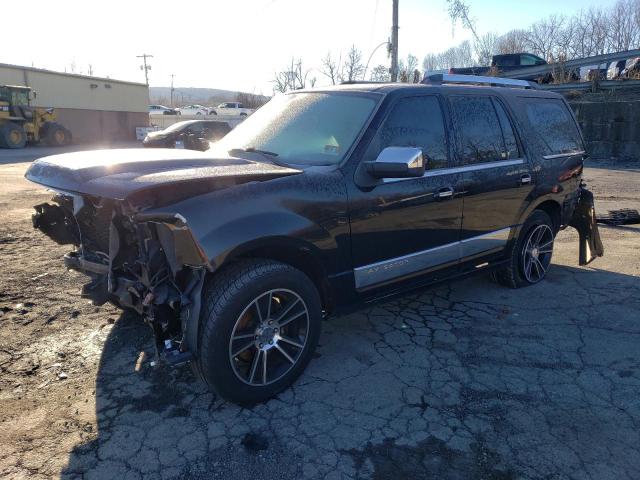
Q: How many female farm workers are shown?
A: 0